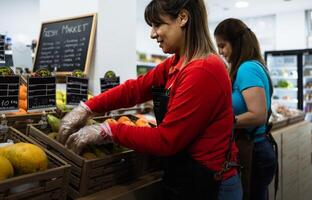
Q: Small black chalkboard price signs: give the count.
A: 4